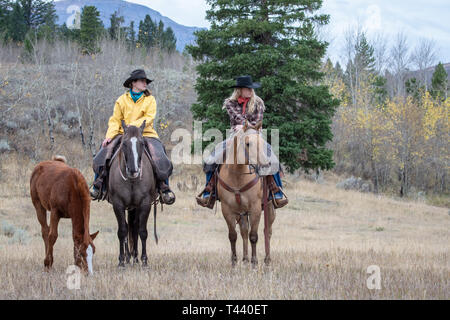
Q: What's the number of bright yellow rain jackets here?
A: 1